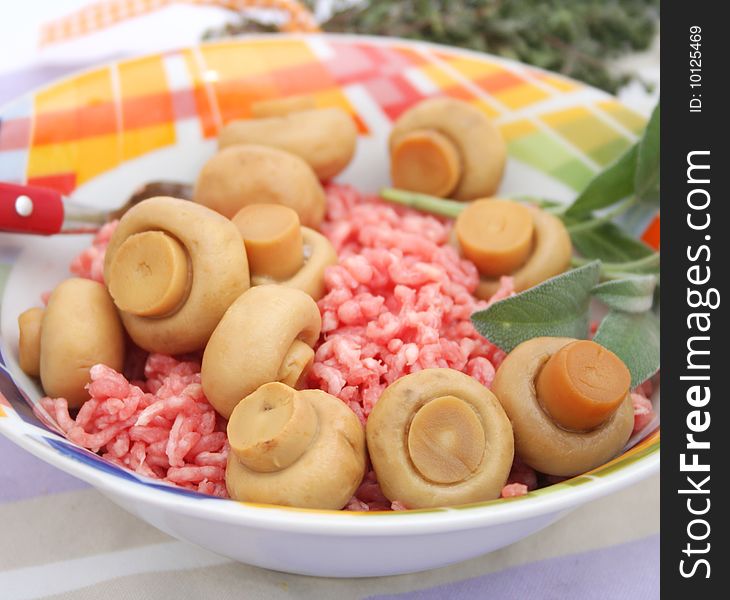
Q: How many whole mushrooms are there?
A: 11